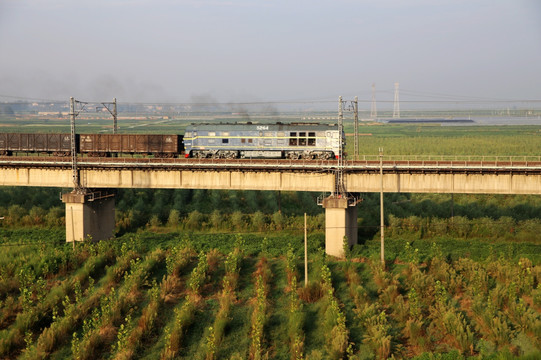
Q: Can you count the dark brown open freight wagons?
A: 2